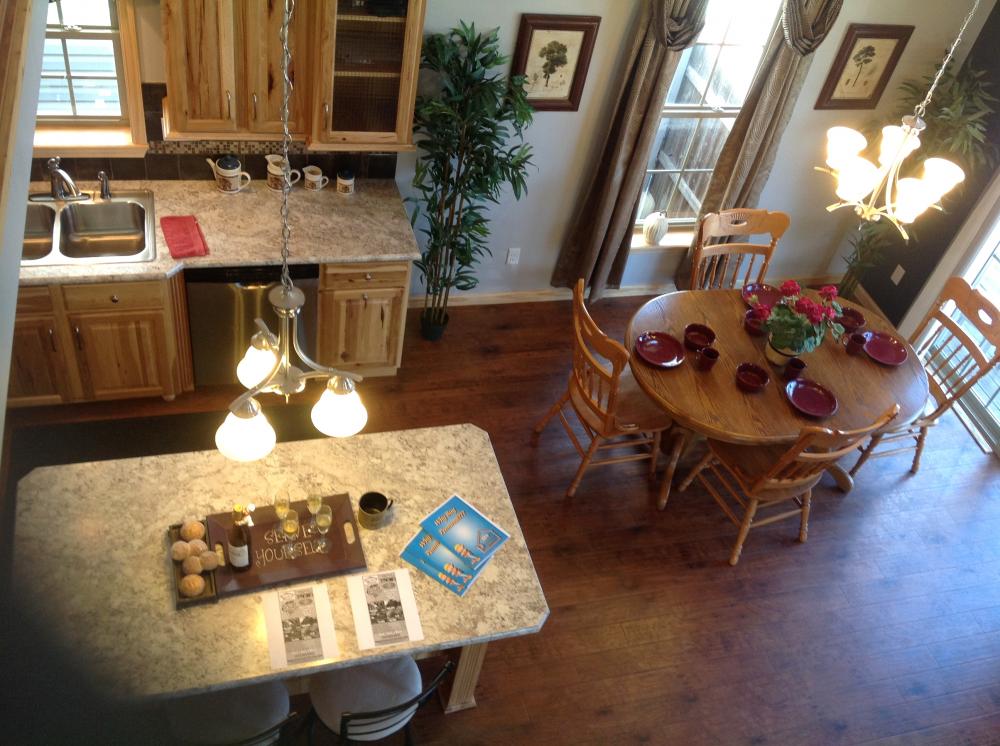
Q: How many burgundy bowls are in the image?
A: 4